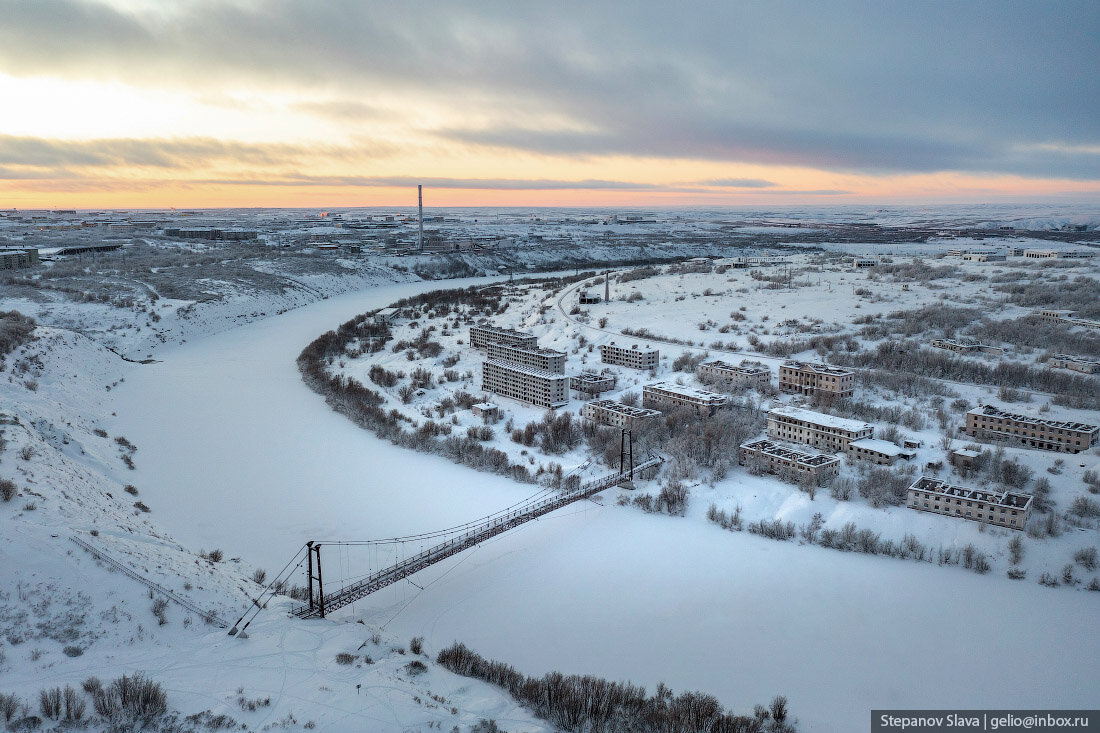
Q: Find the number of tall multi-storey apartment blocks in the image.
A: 3